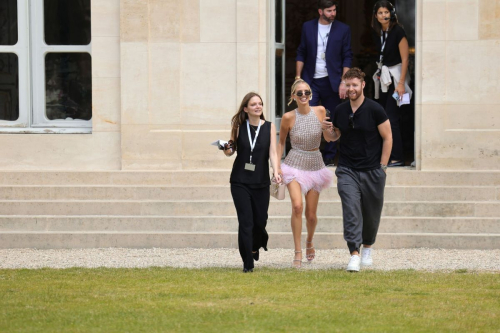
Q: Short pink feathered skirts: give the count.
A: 1